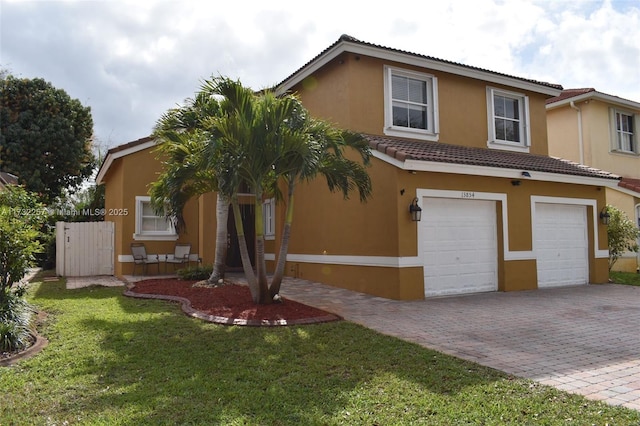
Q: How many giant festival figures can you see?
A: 0